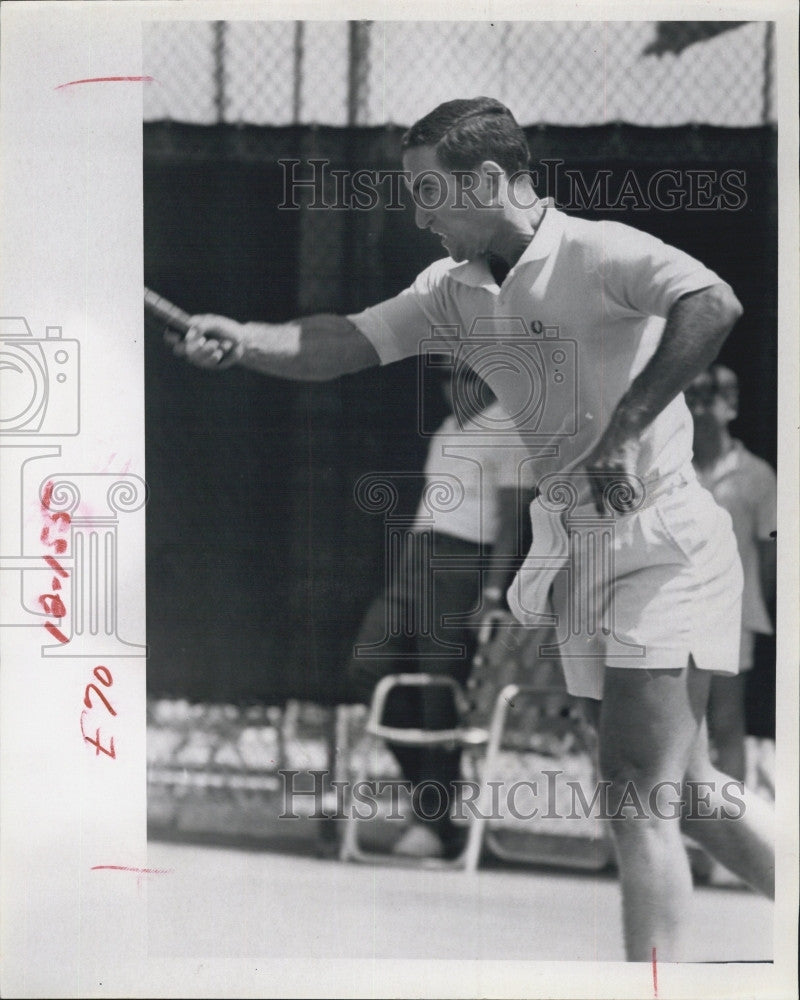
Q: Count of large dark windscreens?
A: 1